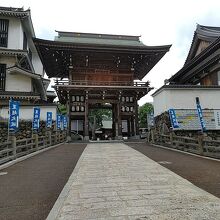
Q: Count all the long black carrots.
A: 0